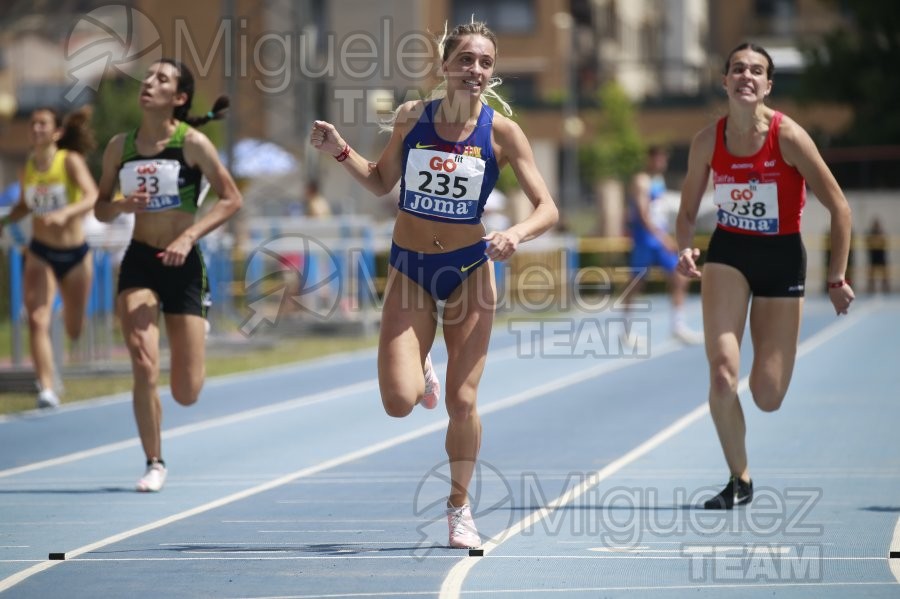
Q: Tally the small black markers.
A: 3